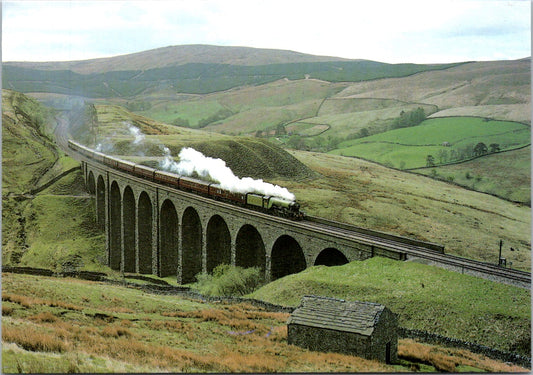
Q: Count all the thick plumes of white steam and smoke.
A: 1